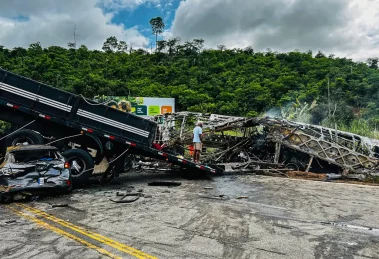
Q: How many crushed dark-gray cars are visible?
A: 1